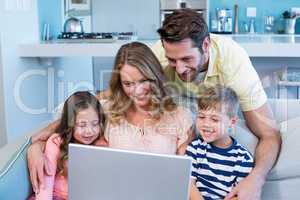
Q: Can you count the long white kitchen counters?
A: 1